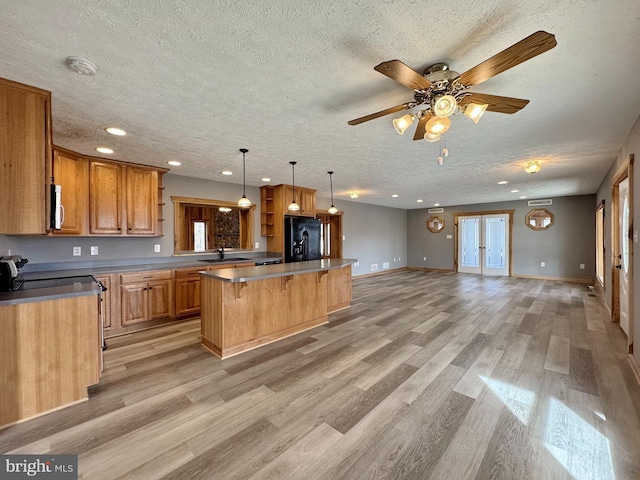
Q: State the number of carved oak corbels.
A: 3